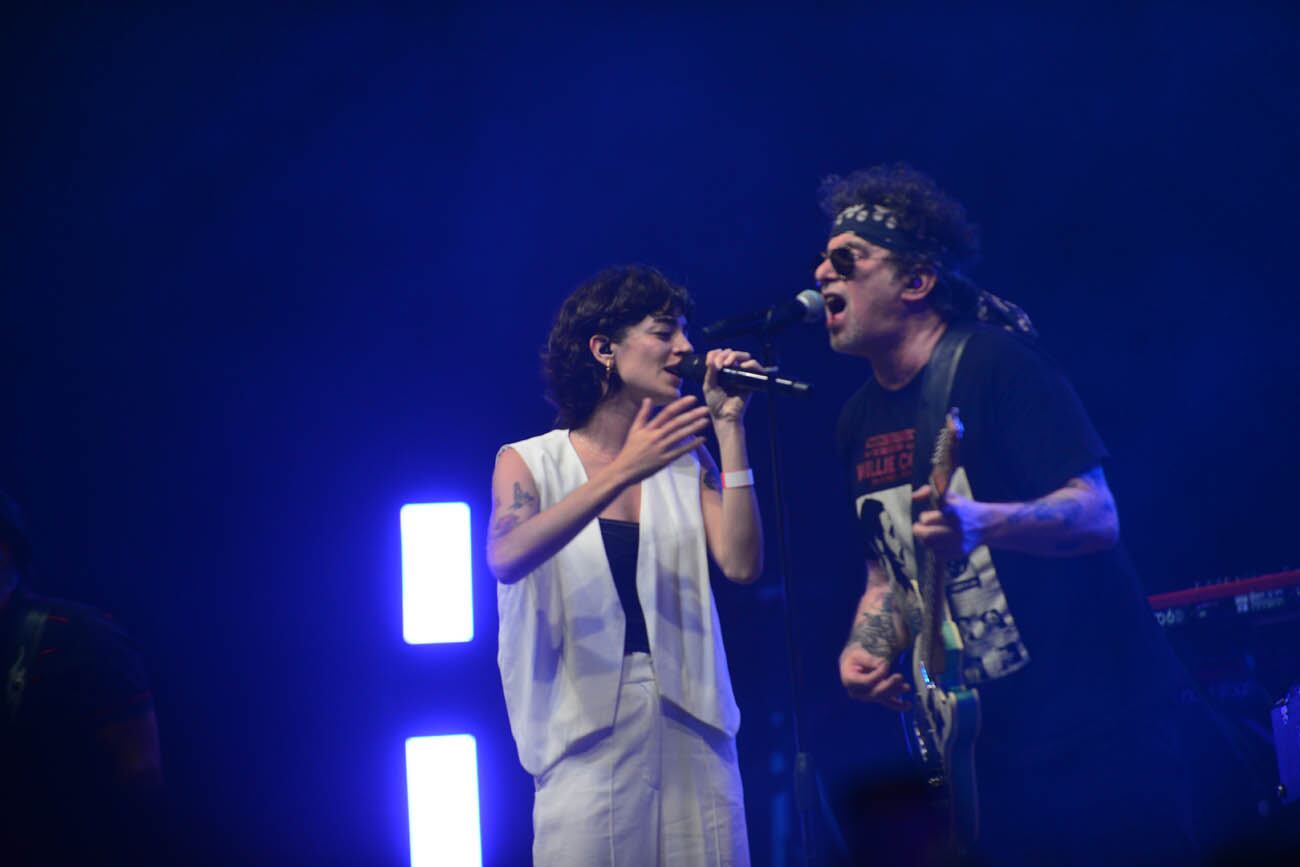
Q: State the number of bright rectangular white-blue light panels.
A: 2